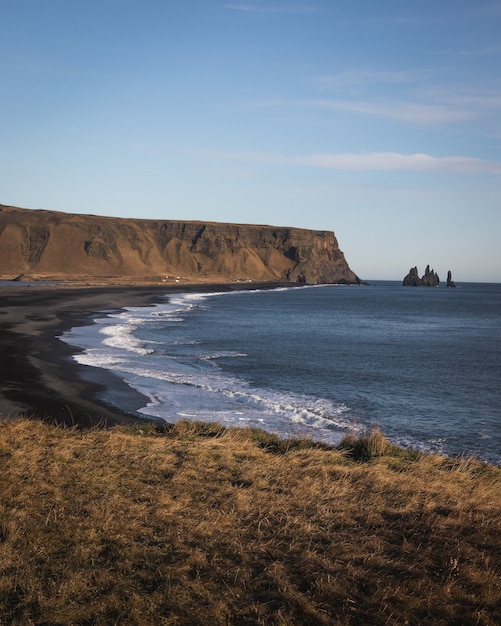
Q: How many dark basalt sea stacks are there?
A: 3